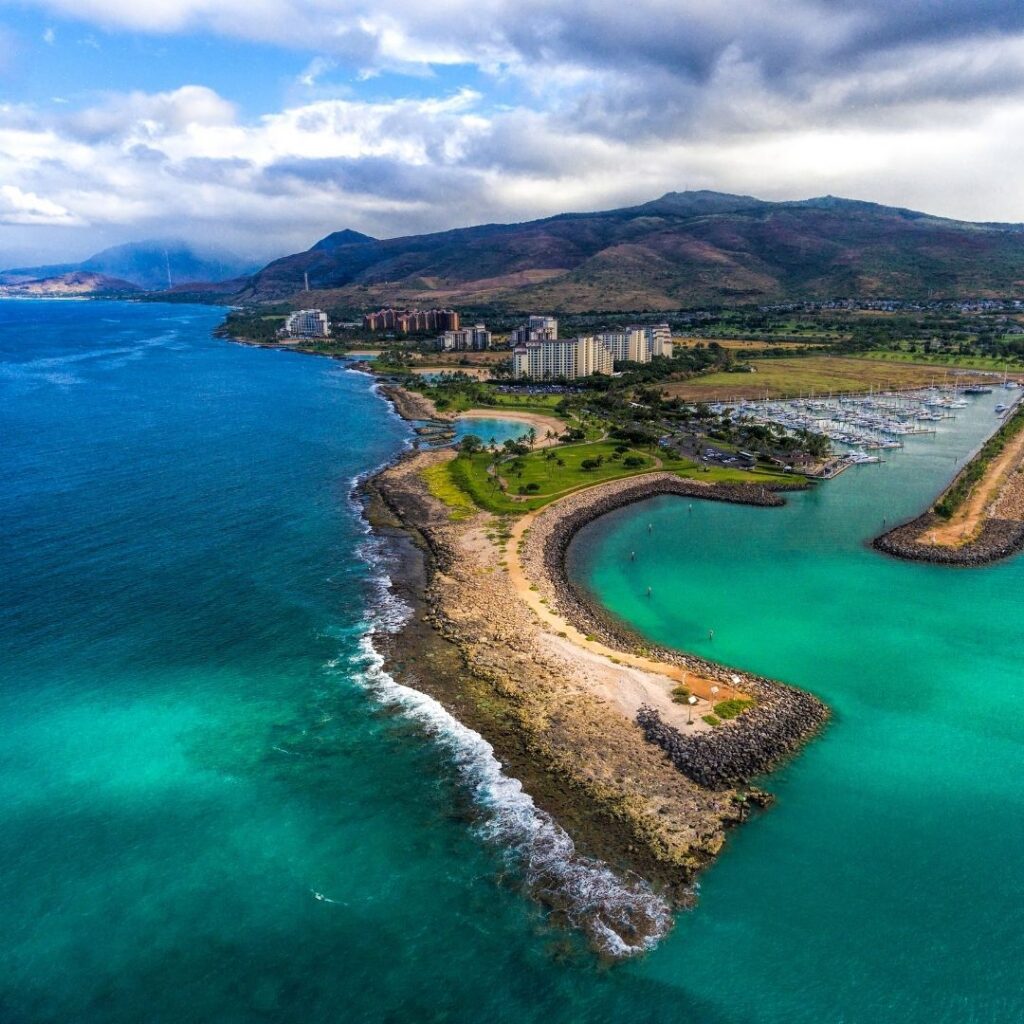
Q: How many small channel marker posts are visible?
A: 5